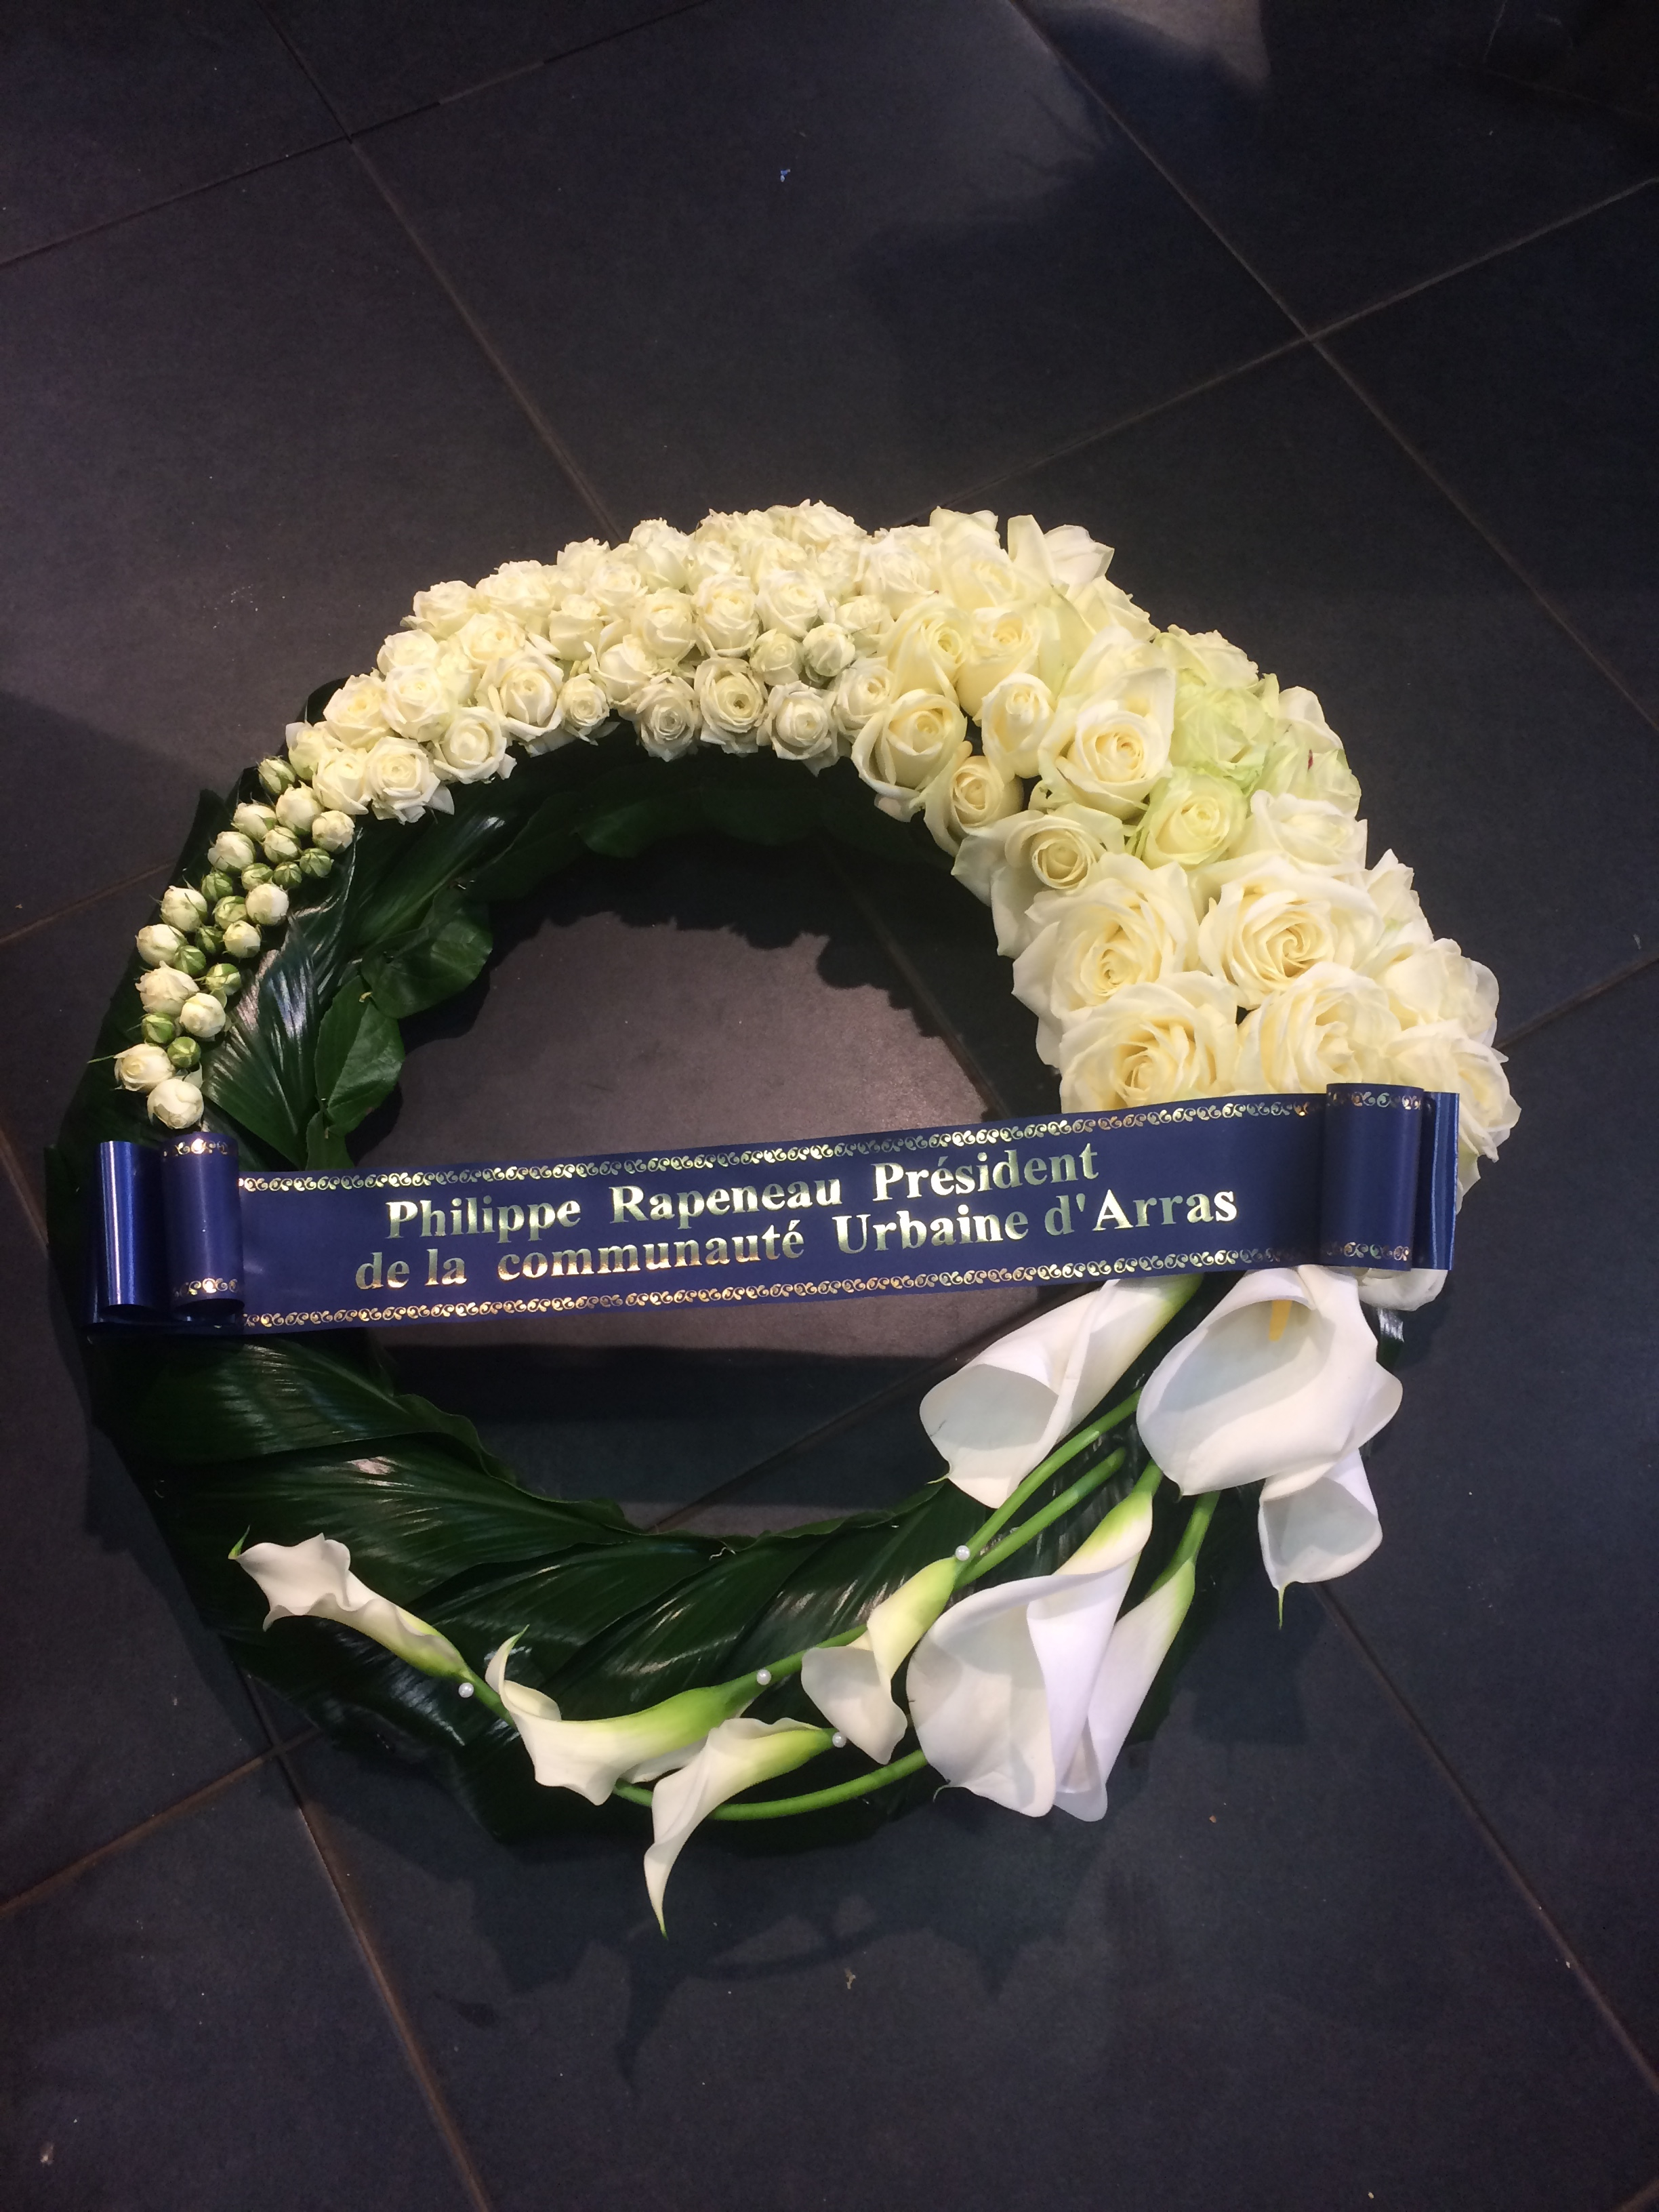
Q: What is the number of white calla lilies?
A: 9